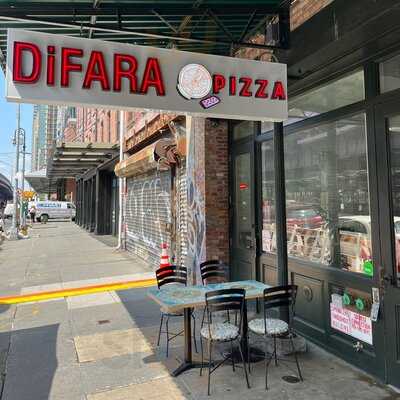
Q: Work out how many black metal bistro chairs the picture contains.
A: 4